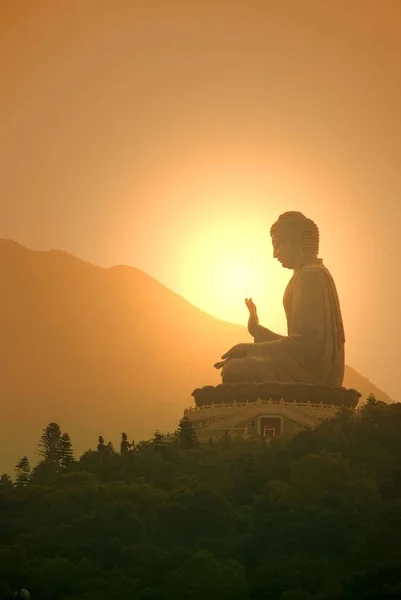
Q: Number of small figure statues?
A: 2